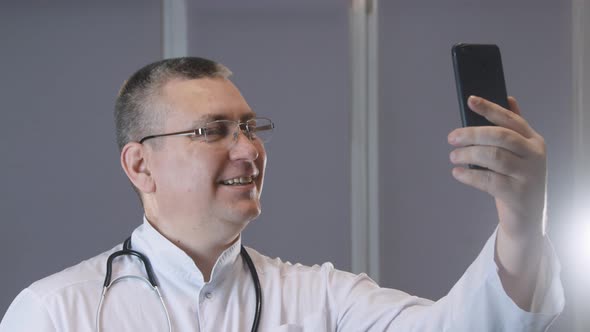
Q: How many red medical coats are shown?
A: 0